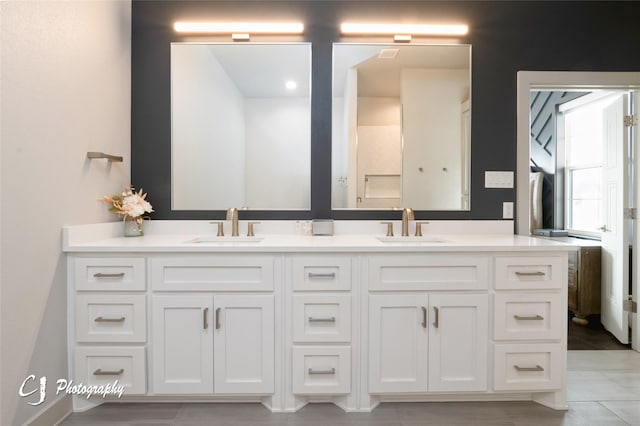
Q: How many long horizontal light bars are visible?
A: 2